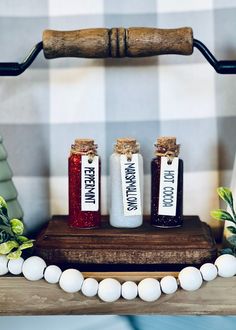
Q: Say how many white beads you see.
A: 13